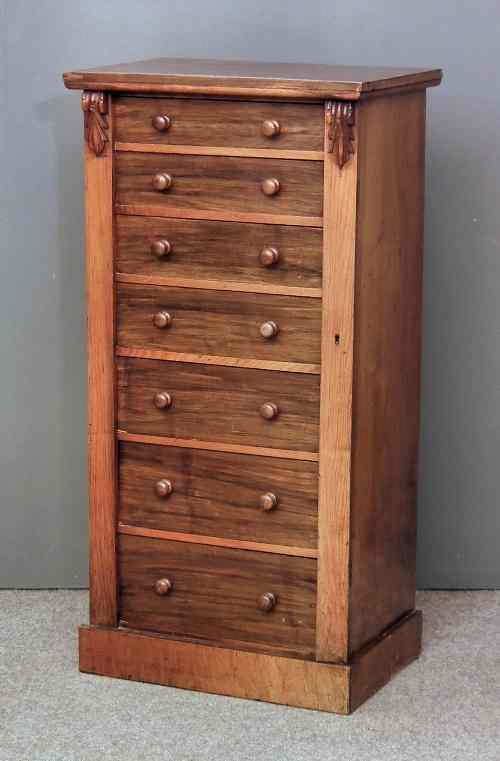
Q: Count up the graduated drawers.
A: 7